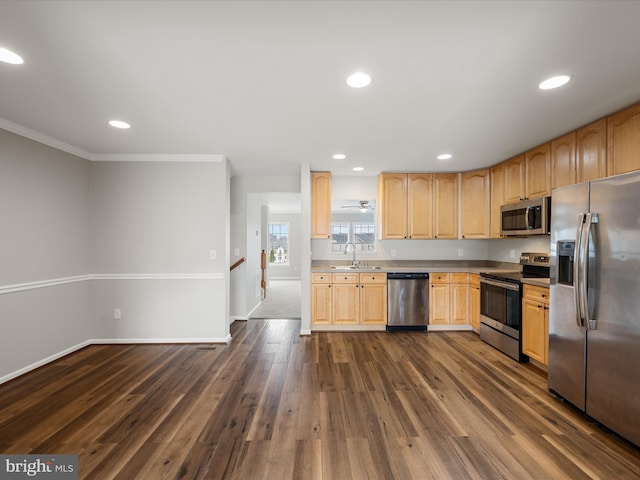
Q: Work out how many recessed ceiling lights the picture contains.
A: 7